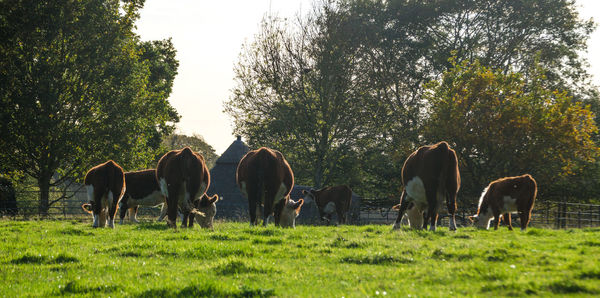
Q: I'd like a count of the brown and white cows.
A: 7